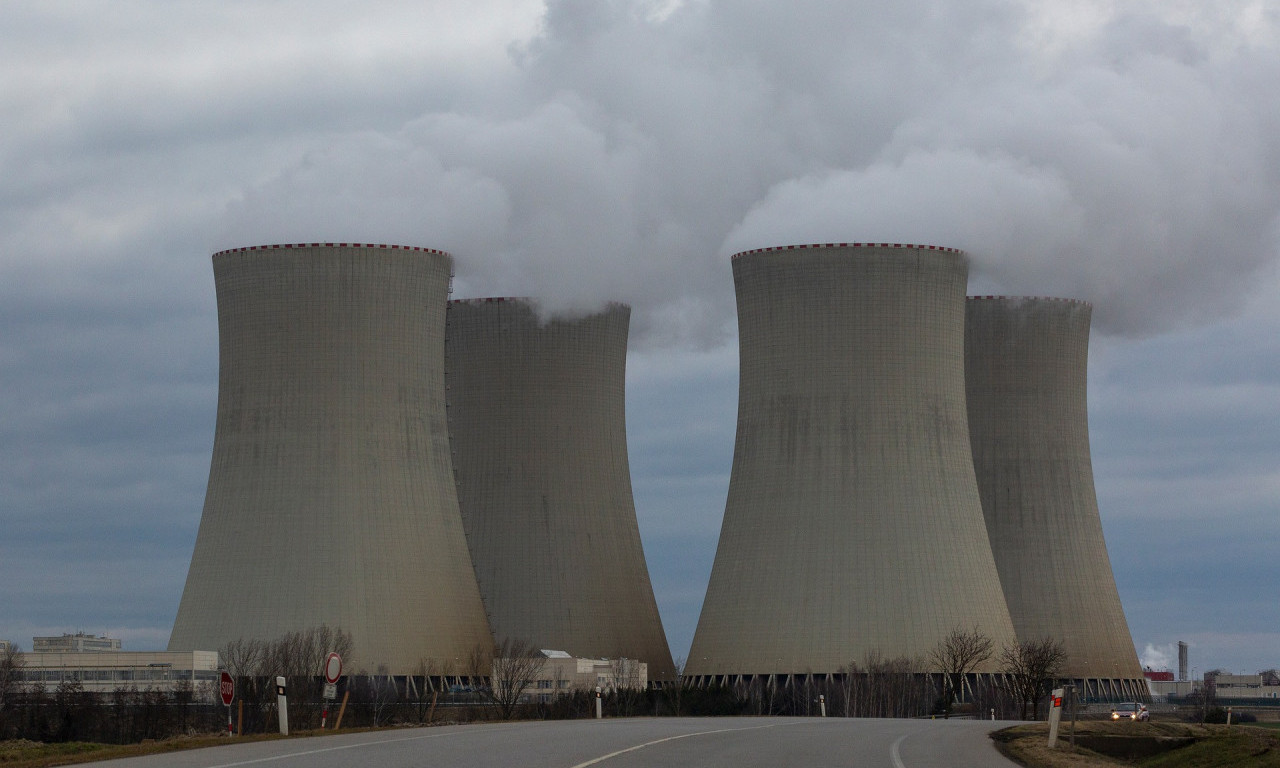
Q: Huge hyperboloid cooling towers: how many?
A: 4